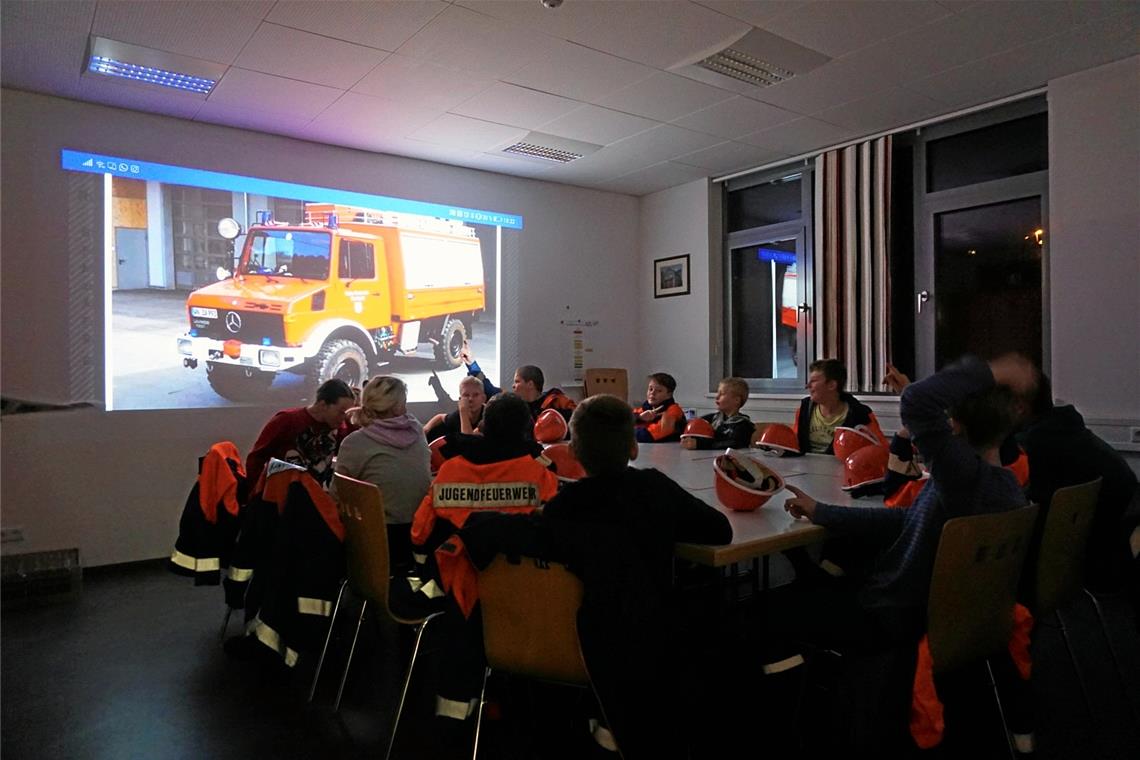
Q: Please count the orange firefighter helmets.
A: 8